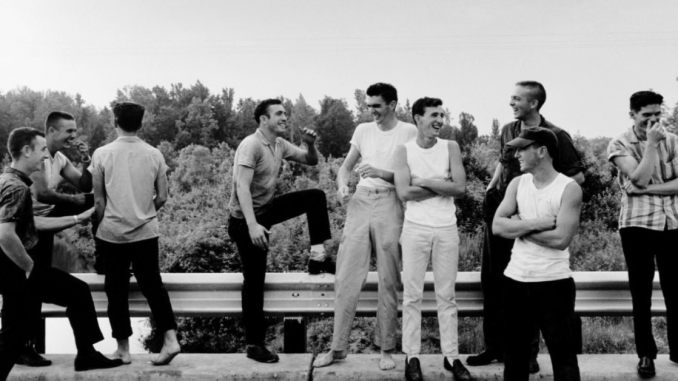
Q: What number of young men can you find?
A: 9